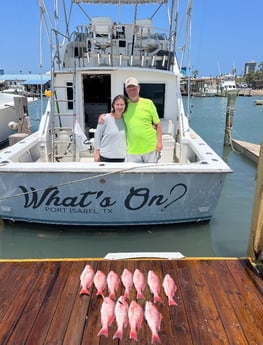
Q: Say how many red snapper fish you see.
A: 11